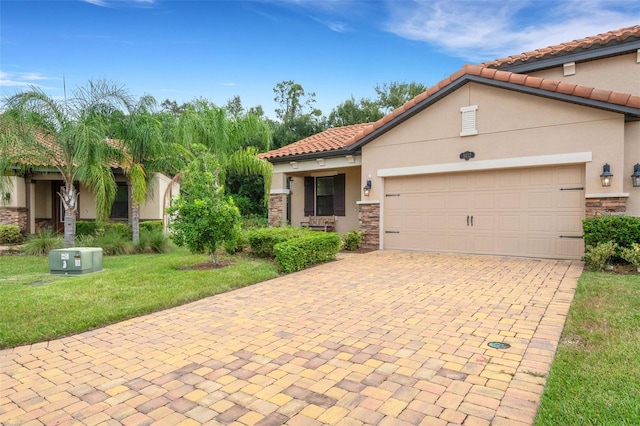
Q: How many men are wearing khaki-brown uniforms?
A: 0